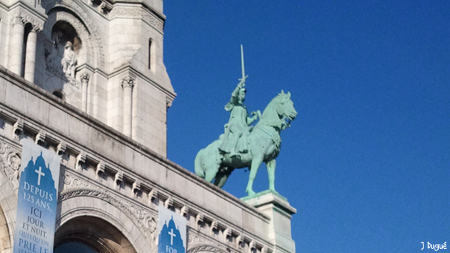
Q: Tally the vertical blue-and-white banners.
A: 2